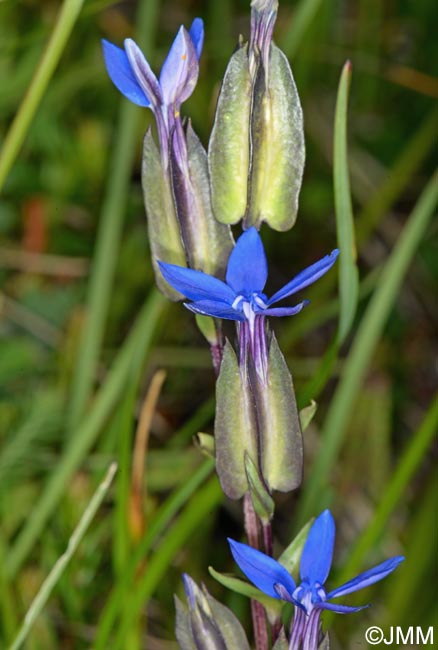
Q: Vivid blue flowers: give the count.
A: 3